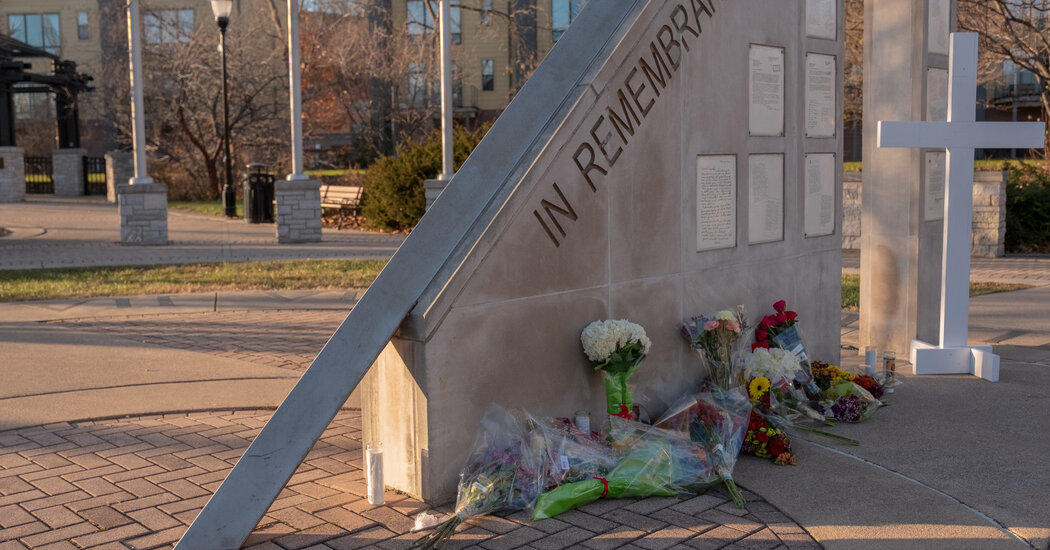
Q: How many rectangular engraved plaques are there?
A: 9